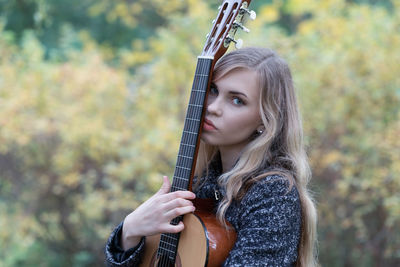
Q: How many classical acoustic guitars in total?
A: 1